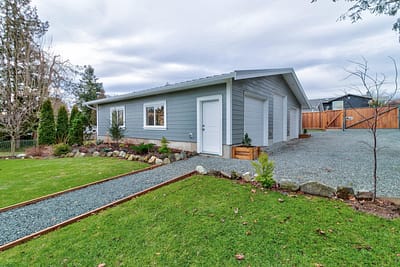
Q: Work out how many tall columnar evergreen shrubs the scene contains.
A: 3